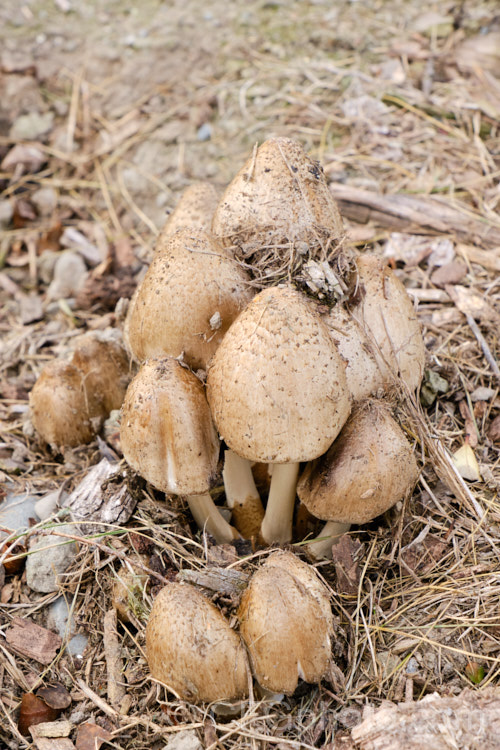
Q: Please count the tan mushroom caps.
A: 12